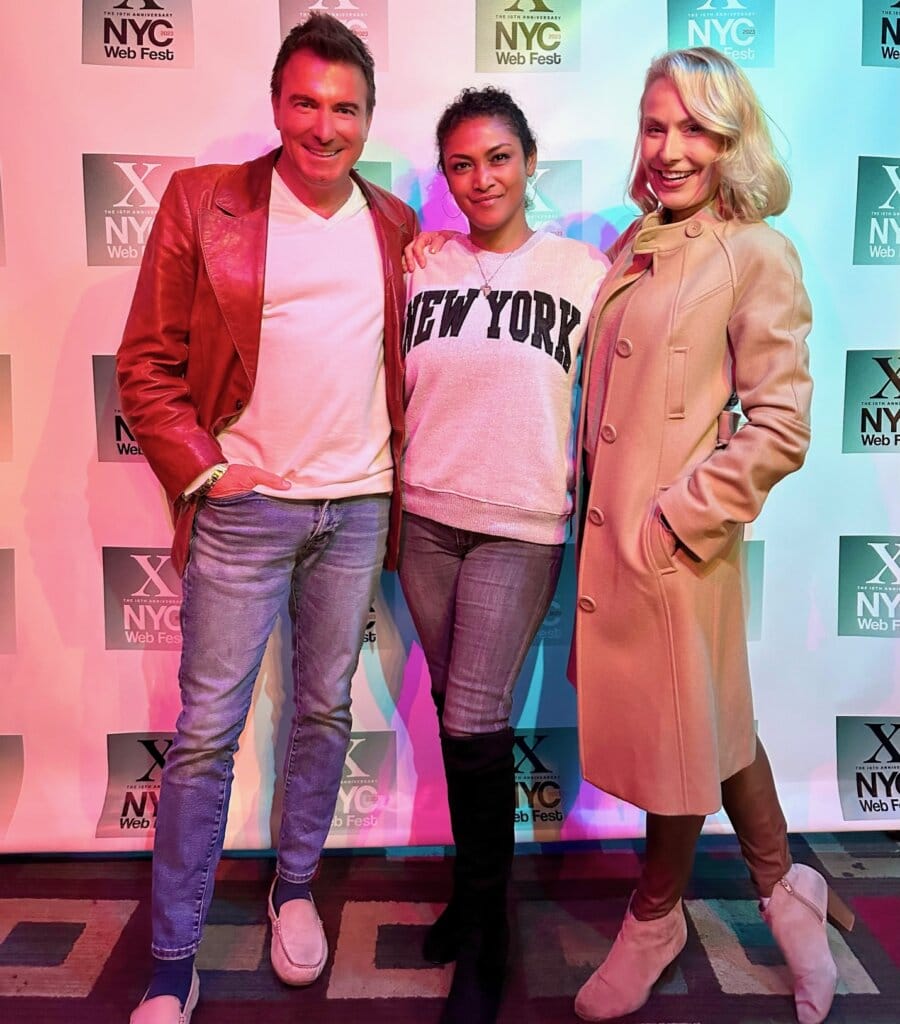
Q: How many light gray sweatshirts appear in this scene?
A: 1